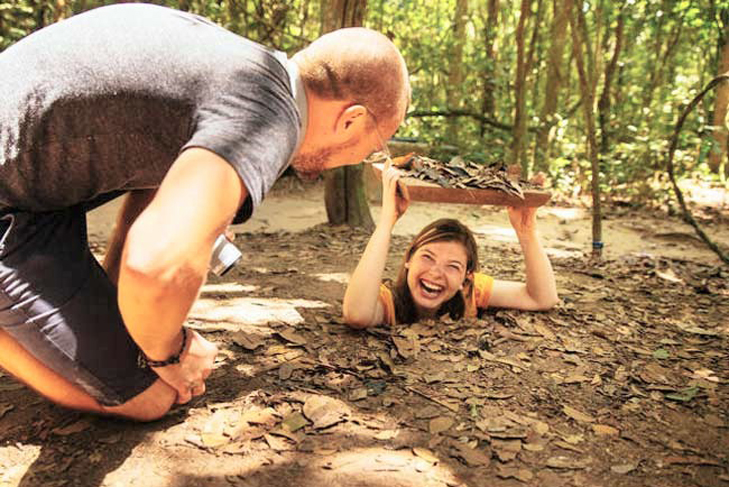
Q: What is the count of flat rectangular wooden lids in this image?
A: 1